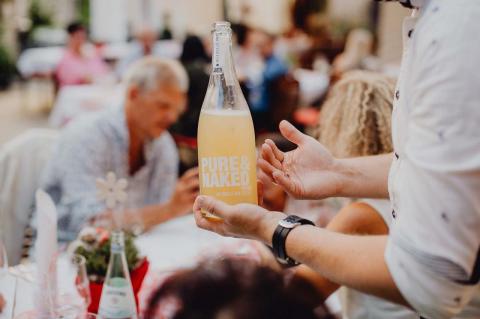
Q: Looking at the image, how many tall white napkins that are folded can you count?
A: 1